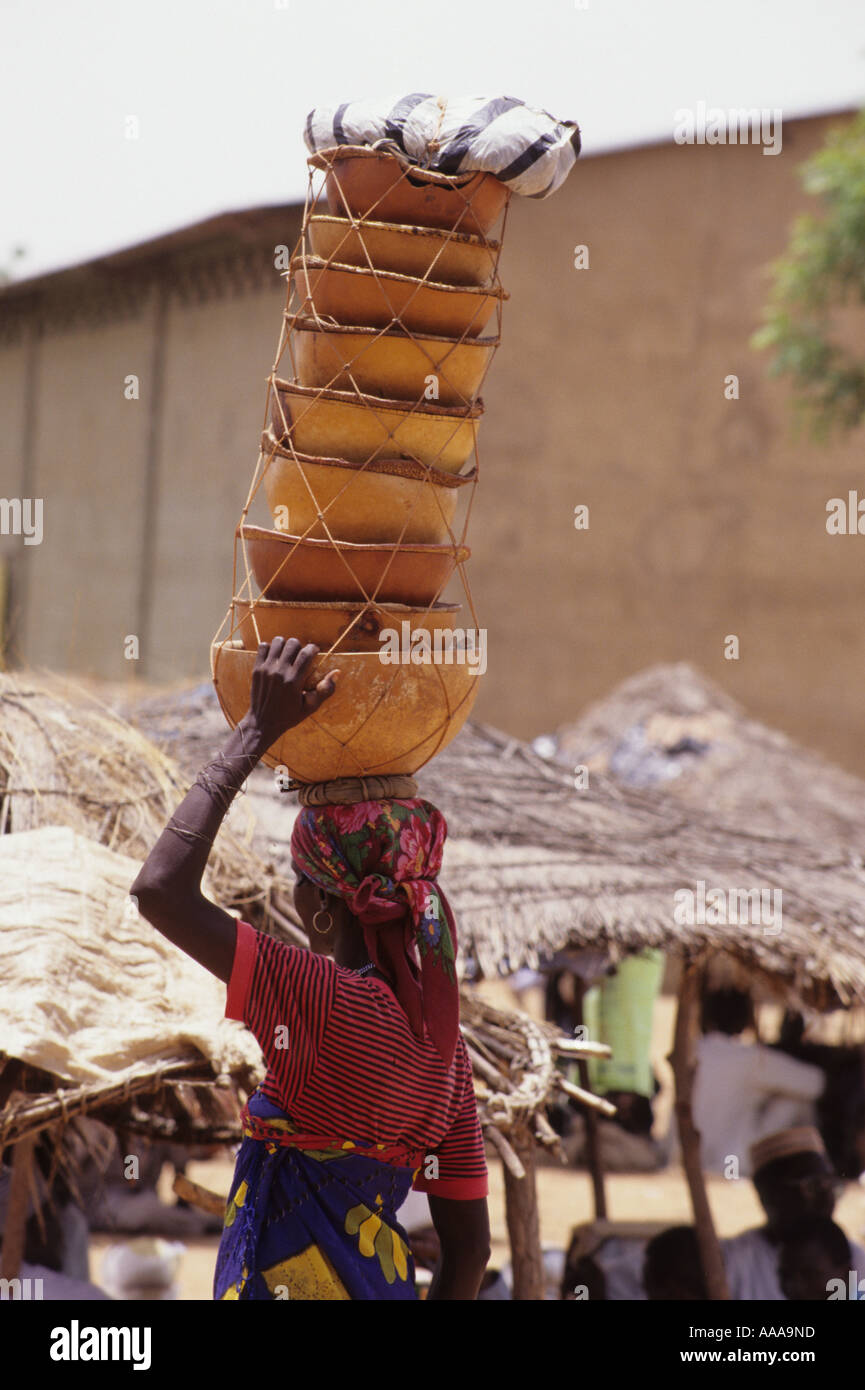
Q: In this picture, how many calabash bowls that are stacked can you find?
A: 9